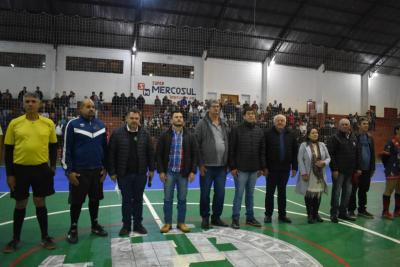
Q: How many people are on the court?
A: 11